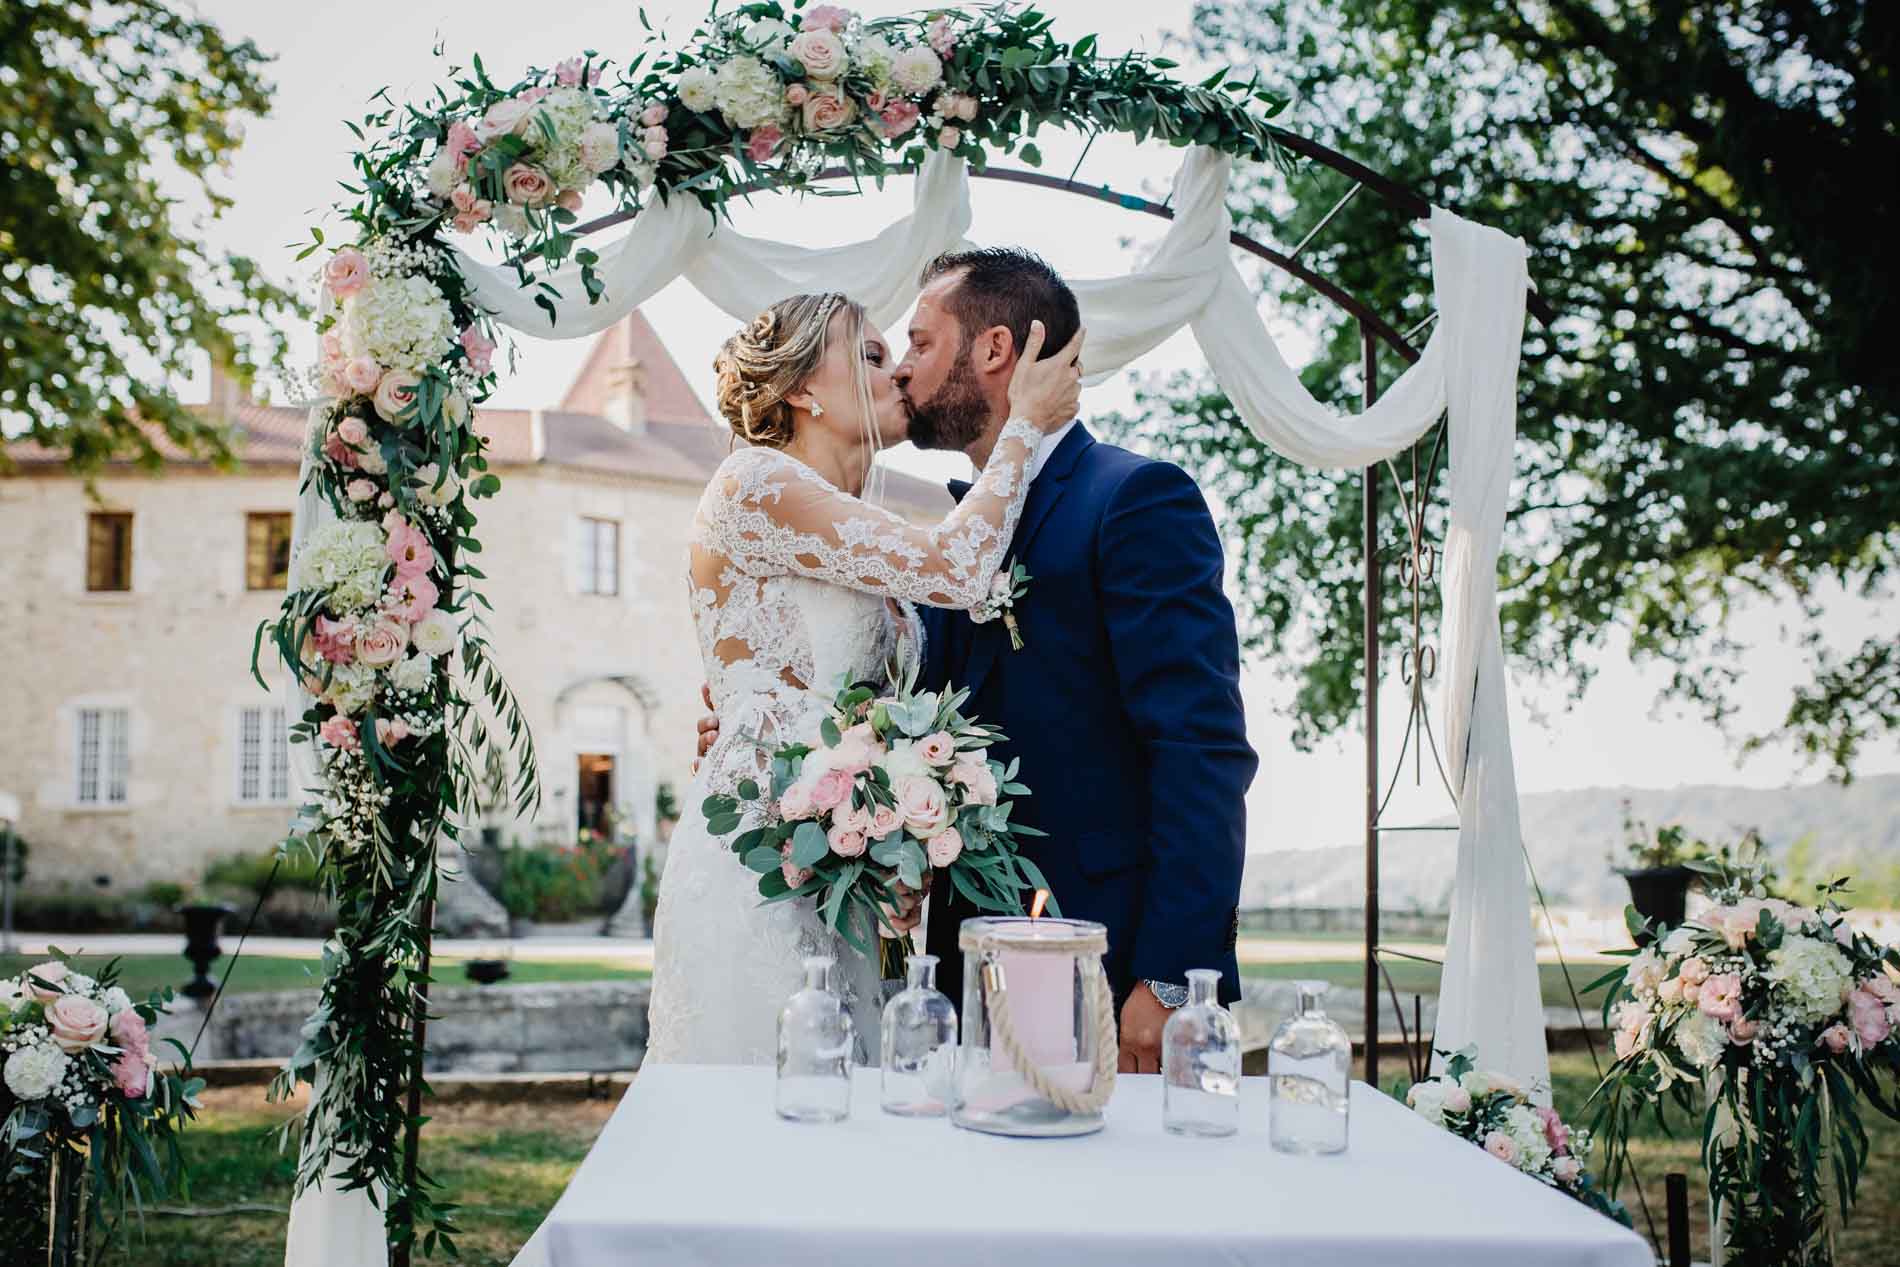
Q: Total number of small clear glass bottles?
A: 4